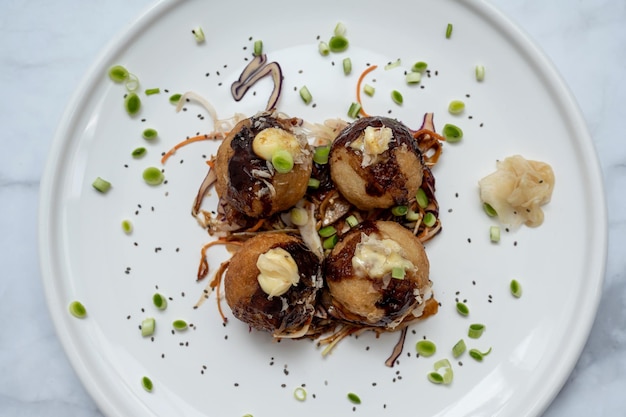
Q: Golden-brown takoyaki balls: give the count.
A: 4